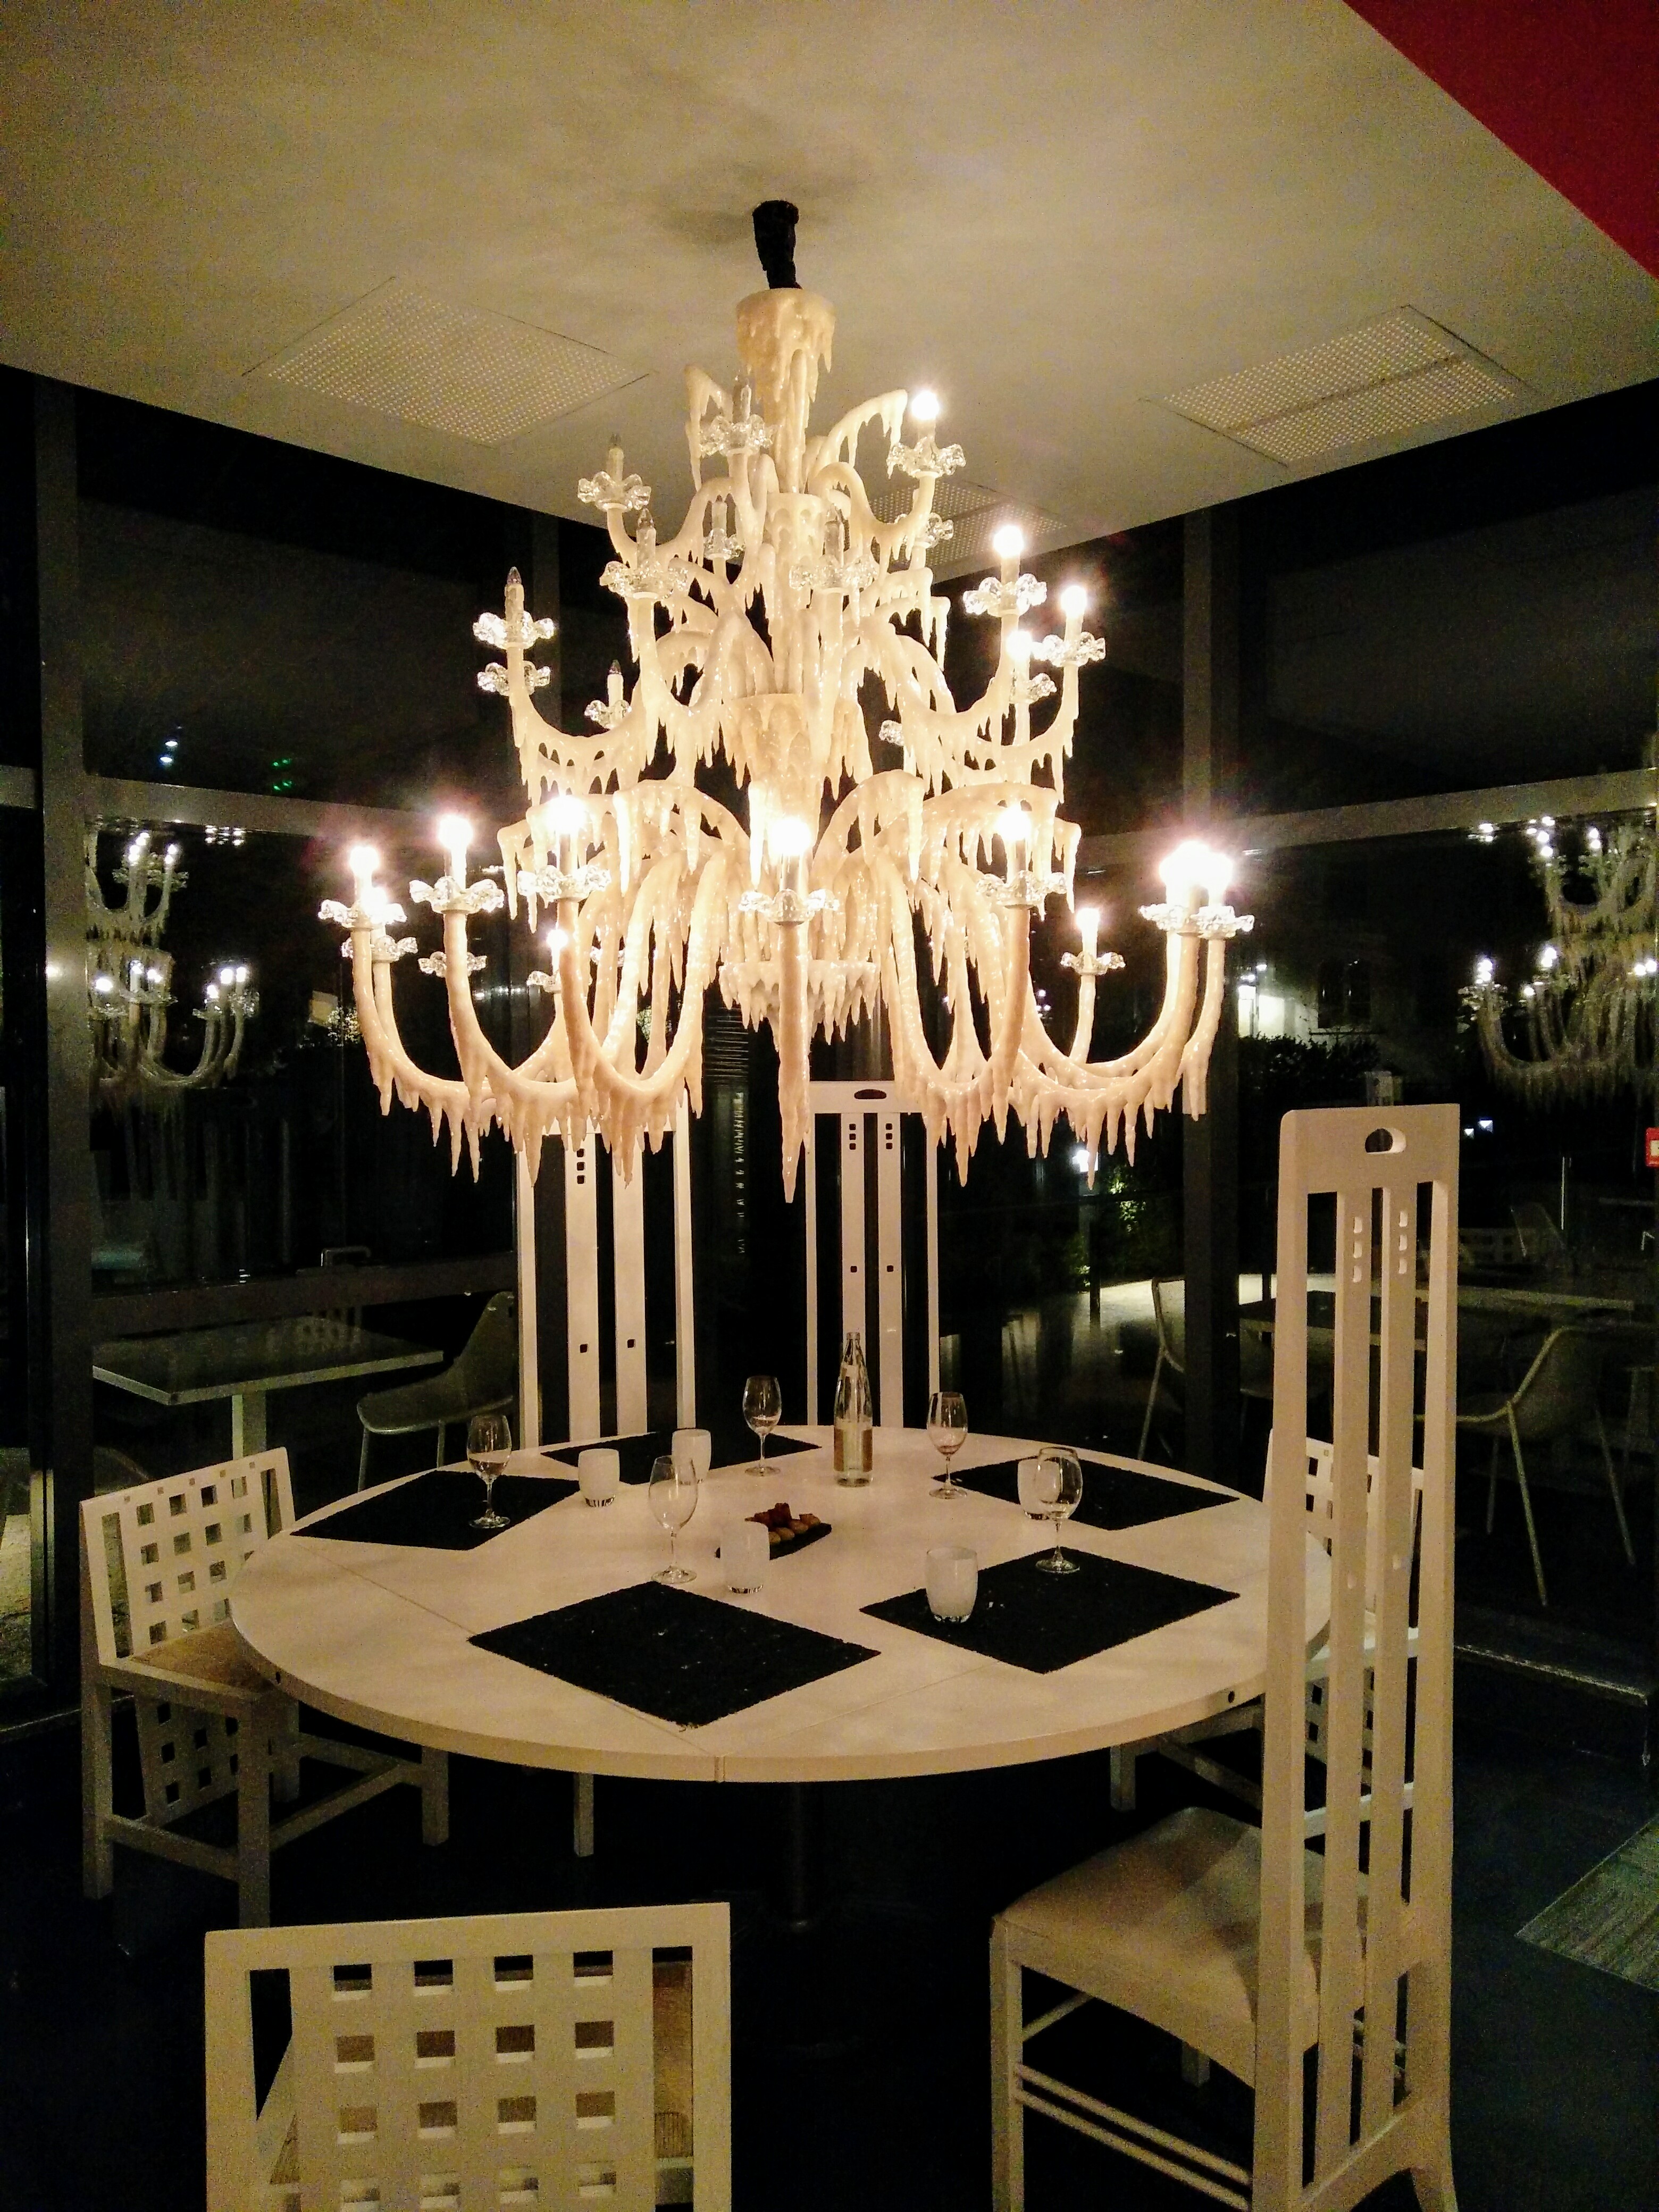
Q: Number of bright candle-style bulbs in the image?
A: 15